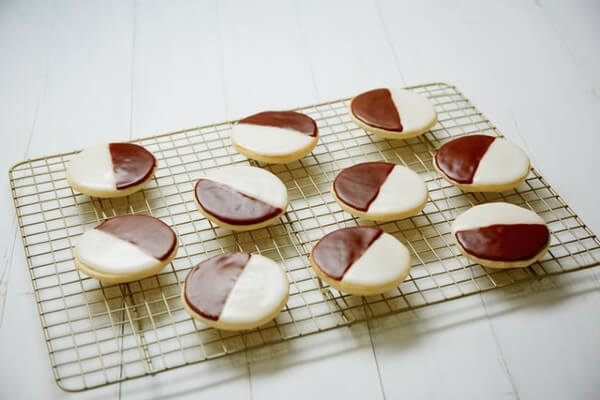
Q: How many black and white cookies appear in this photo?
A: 10